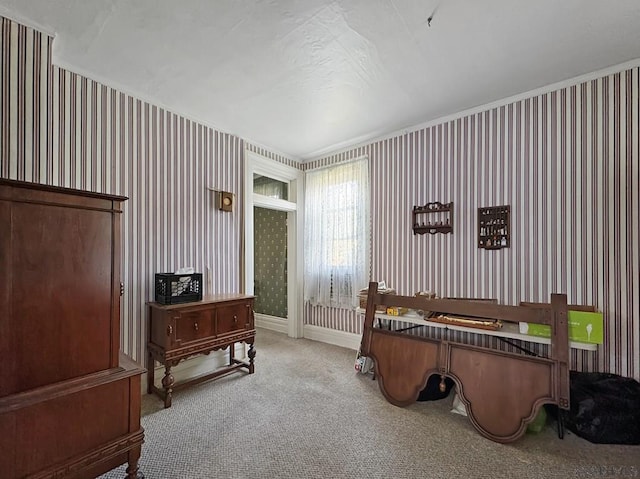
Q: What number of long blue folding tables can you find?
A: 0